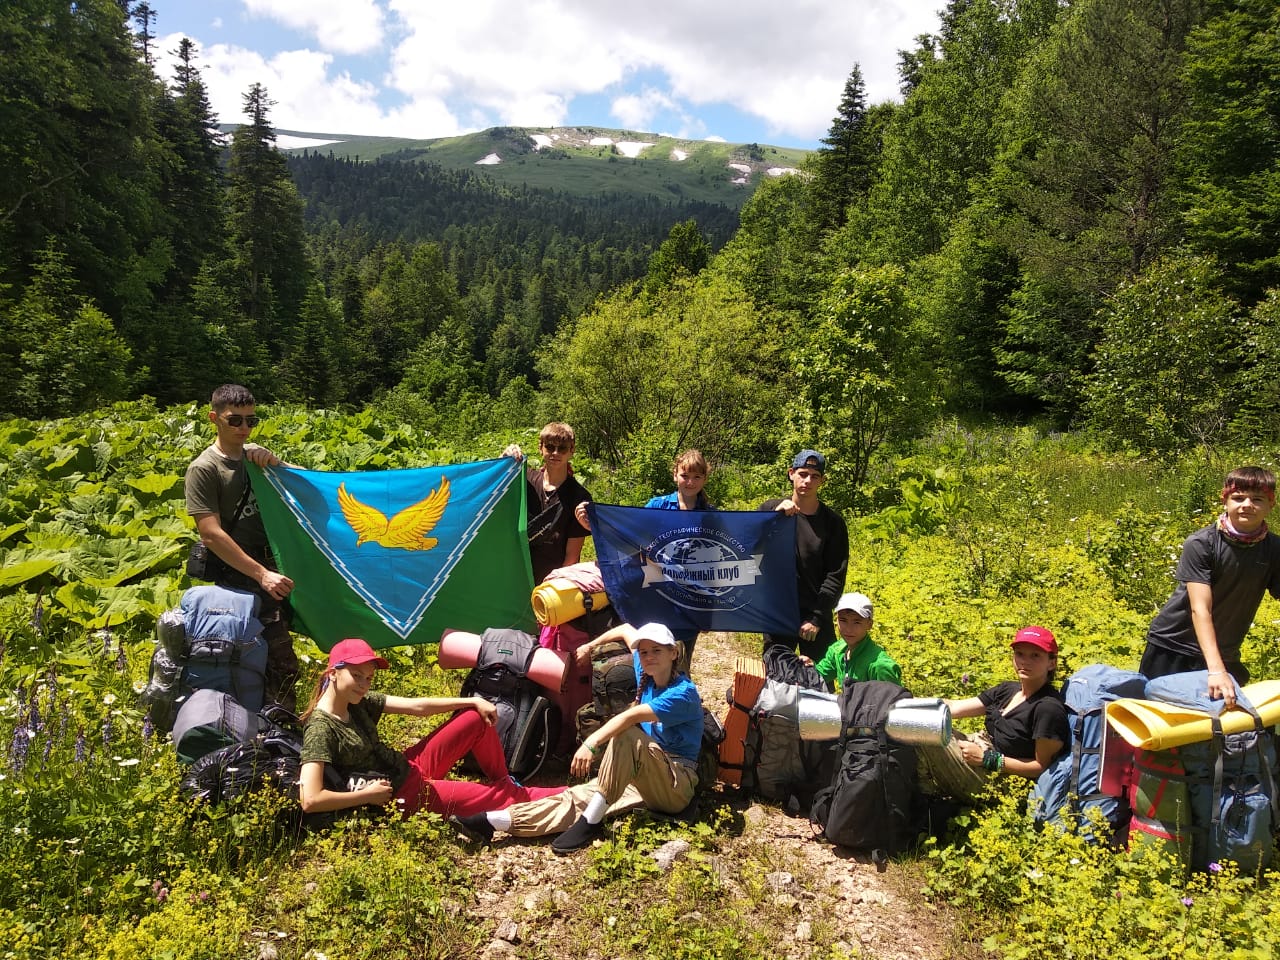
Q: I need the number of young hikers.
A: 9